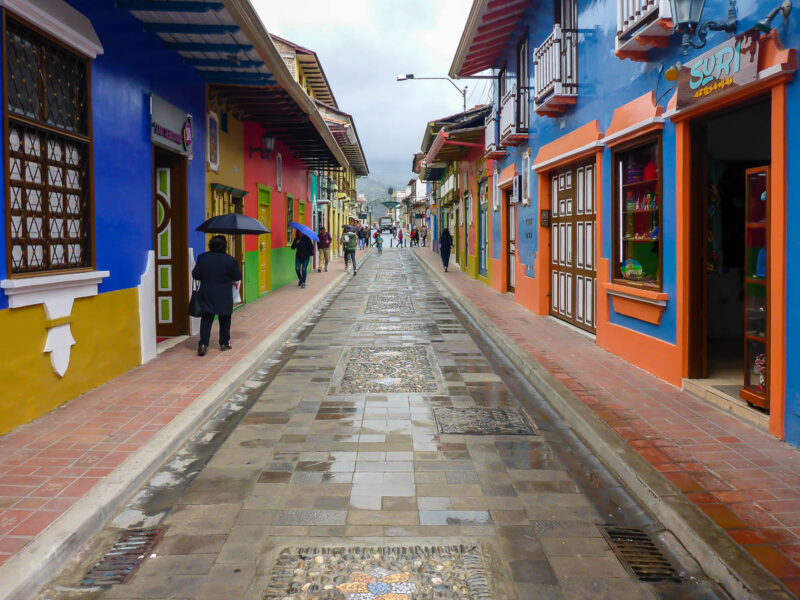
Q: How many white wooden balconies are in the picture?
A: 4